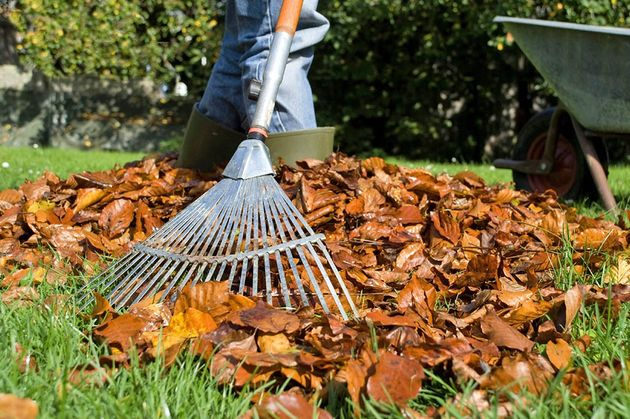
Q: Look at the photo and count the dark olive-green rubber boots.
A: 2